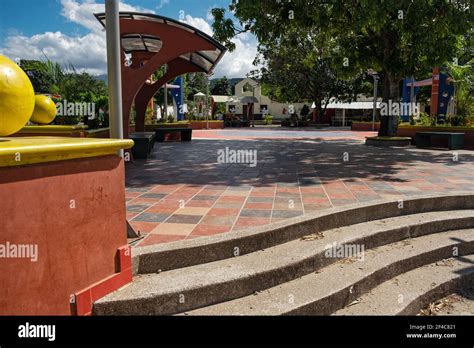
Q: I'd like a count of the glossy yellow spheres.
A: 2